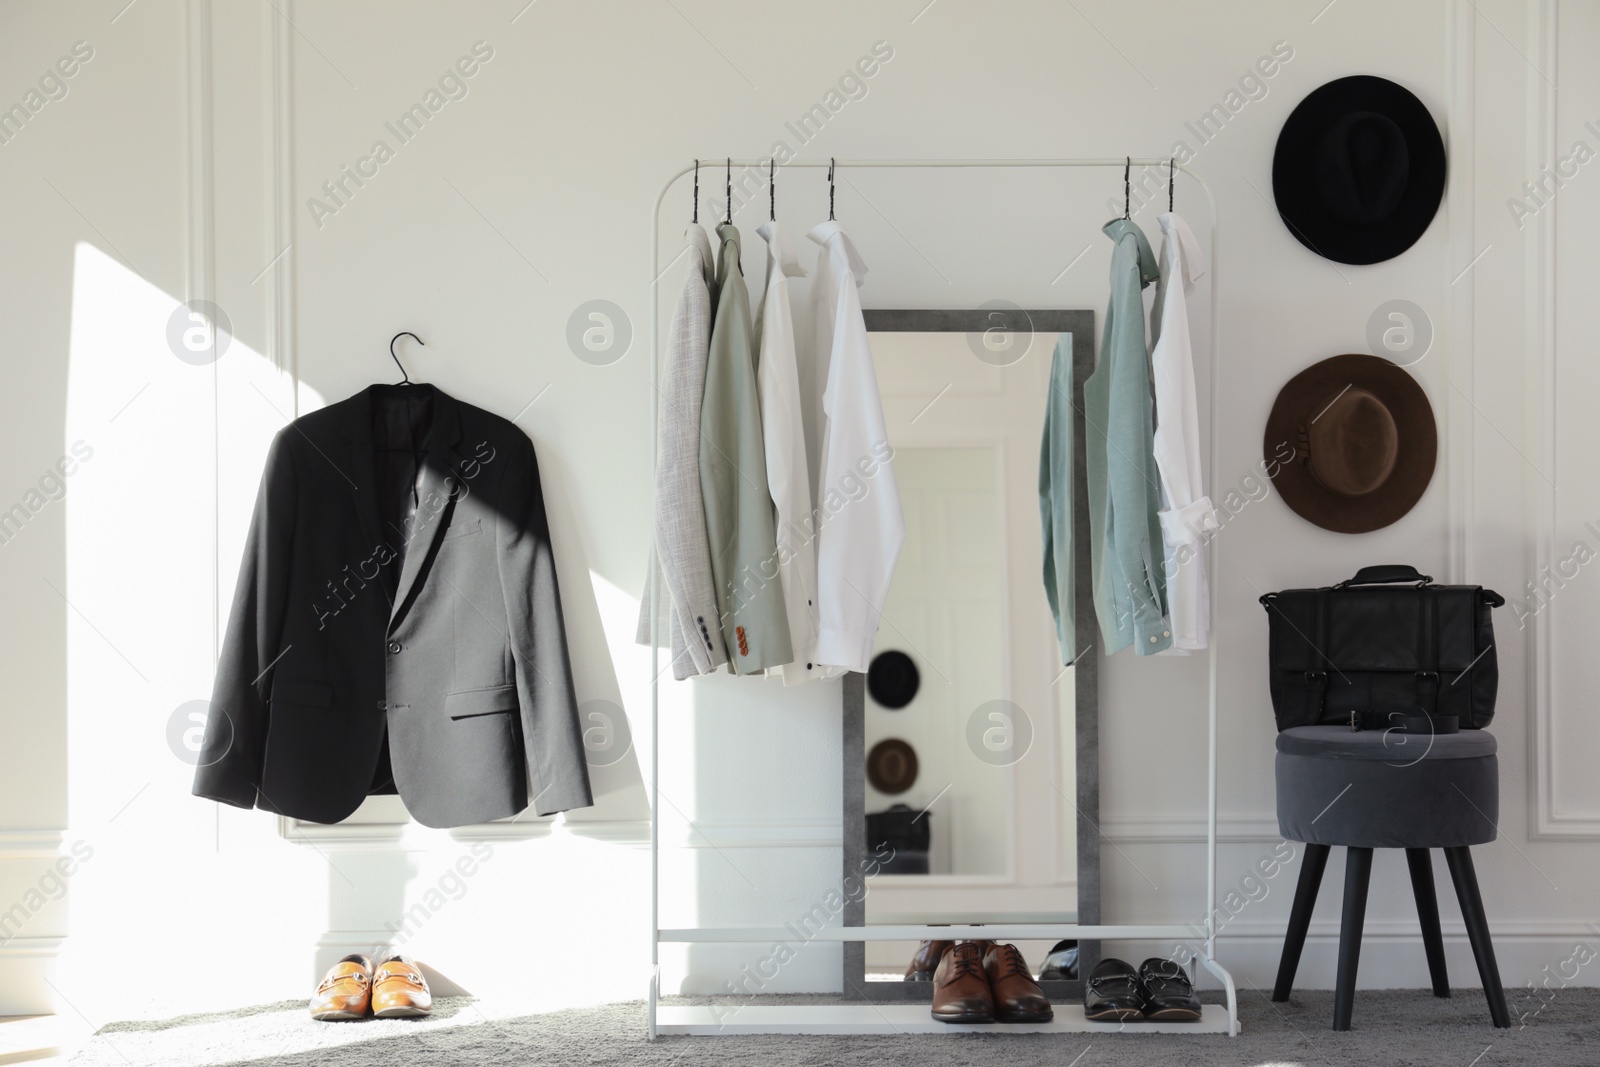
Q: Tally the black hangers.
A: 7